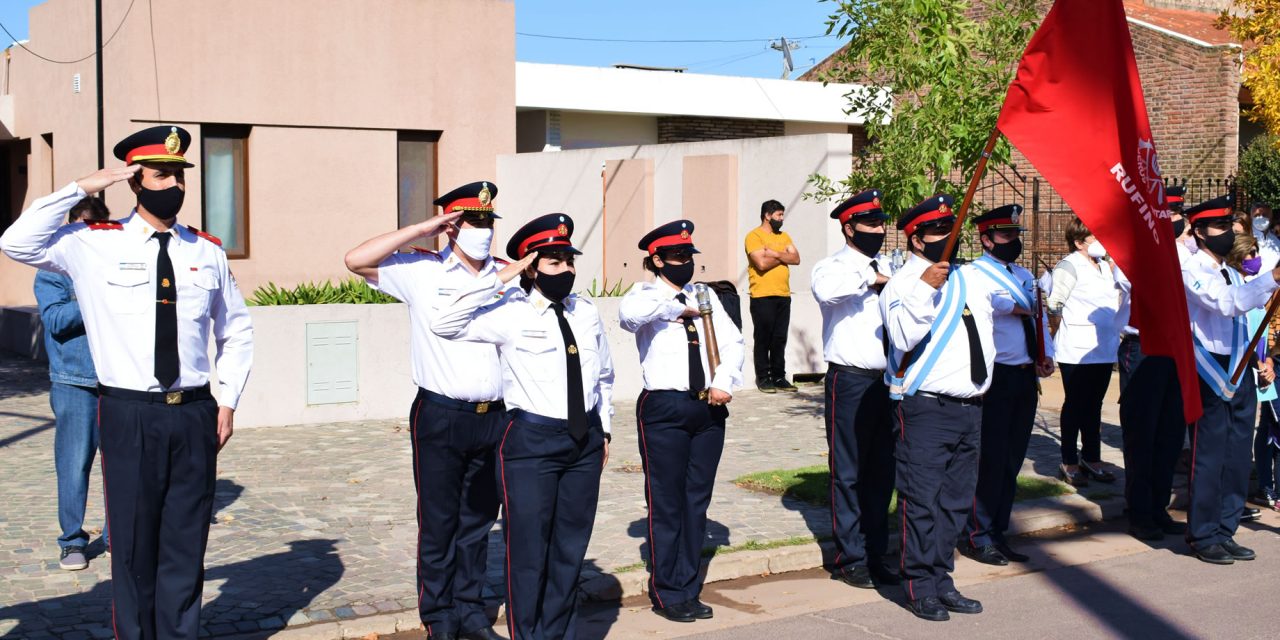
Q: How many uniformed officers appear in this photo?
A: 9